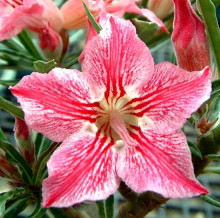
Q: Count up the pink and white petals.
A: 5